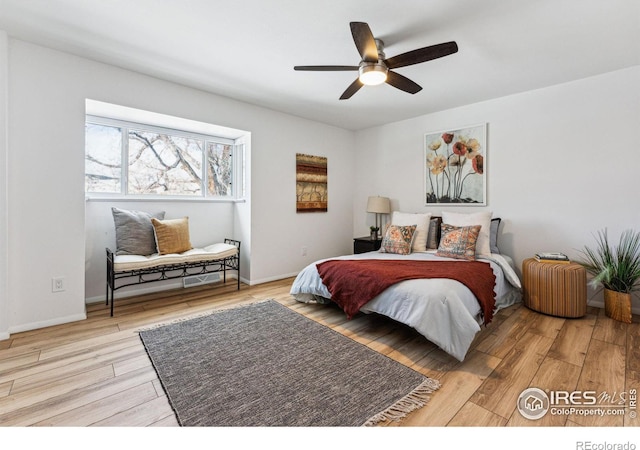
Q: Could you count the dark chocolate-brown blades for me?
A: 5